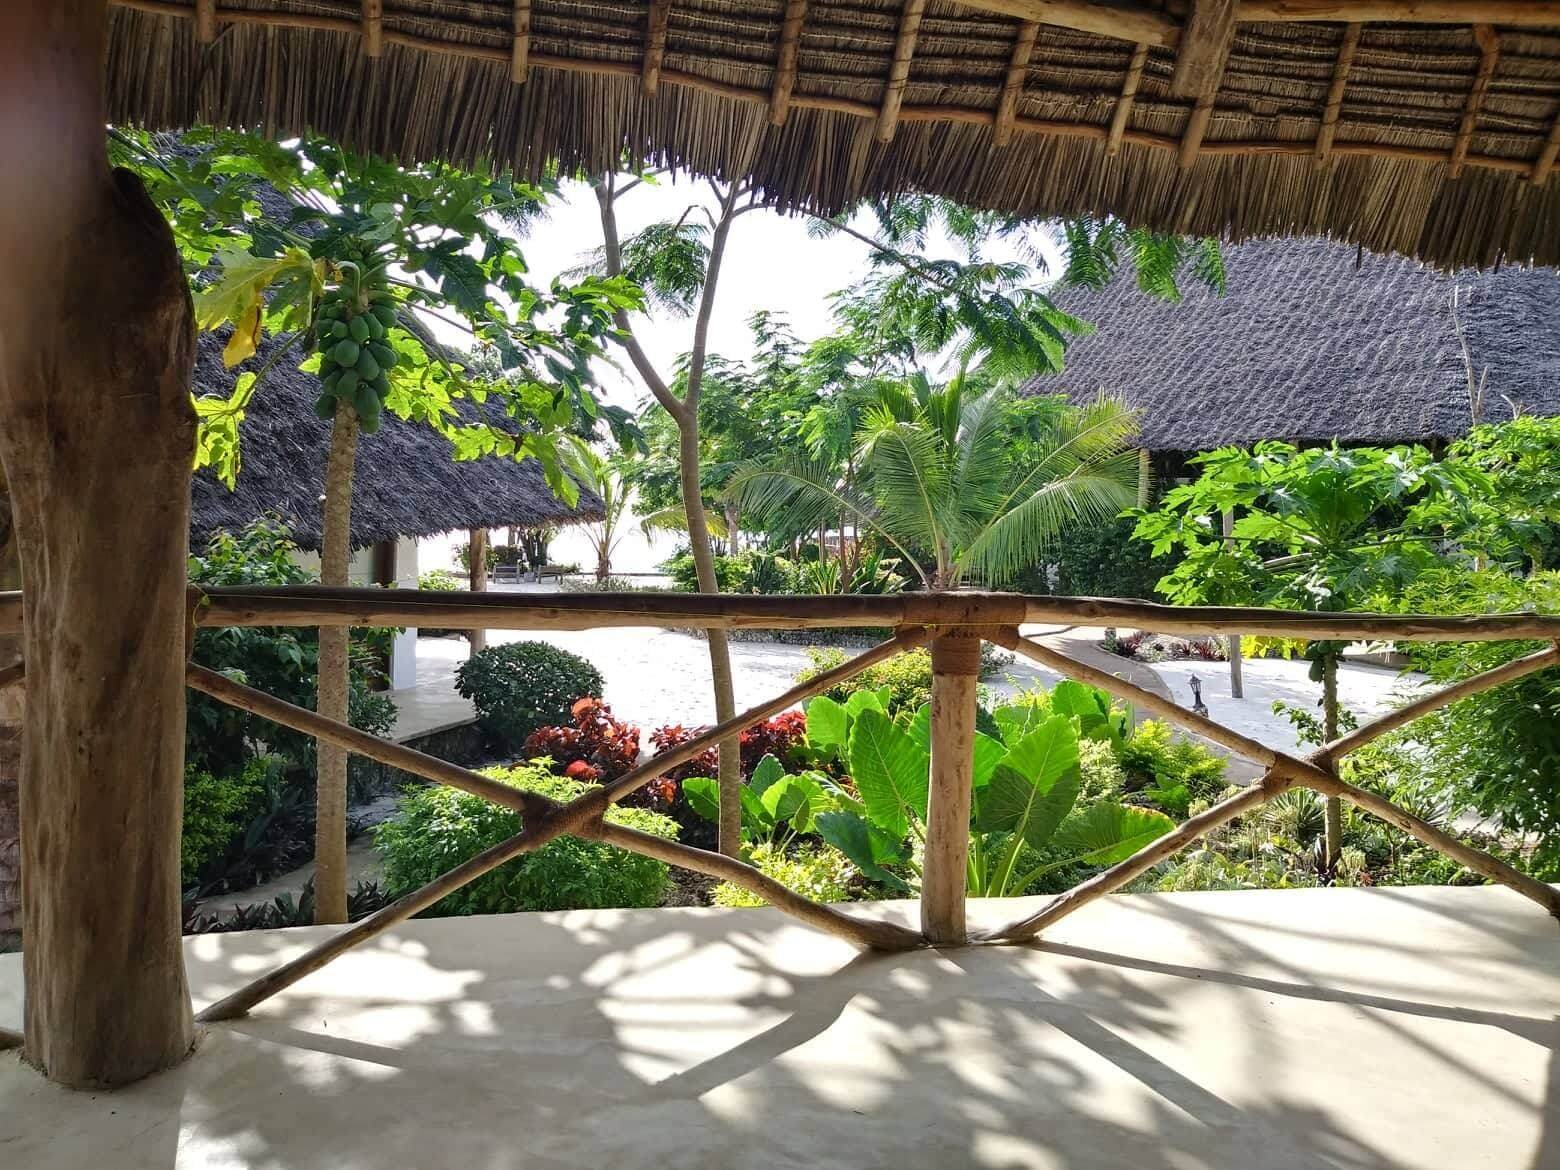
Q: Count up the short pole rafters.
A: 12